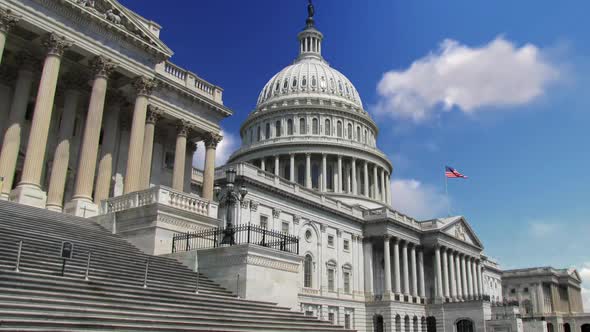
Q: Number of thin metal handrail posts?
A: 5